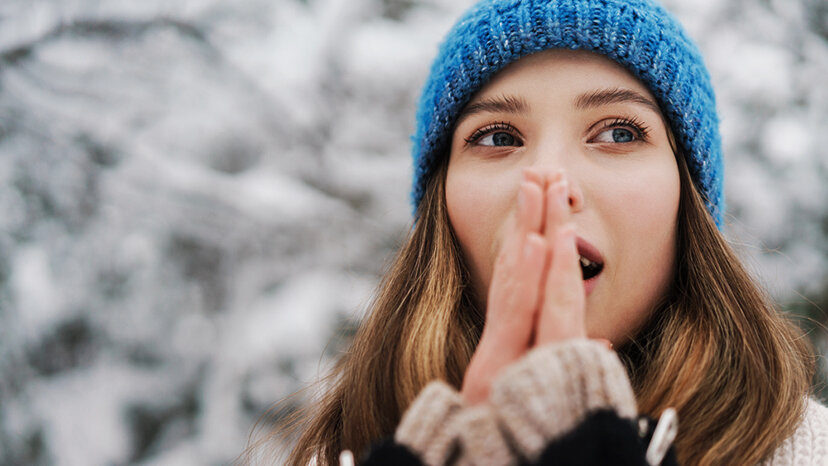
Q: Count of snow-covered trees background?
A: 1